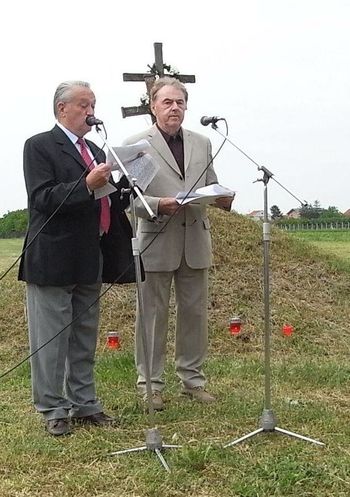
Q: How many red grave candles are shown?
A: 3